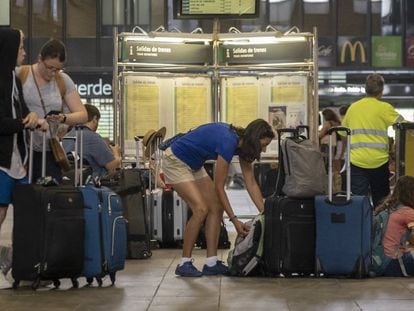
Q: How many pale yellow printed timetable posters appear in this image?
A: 4